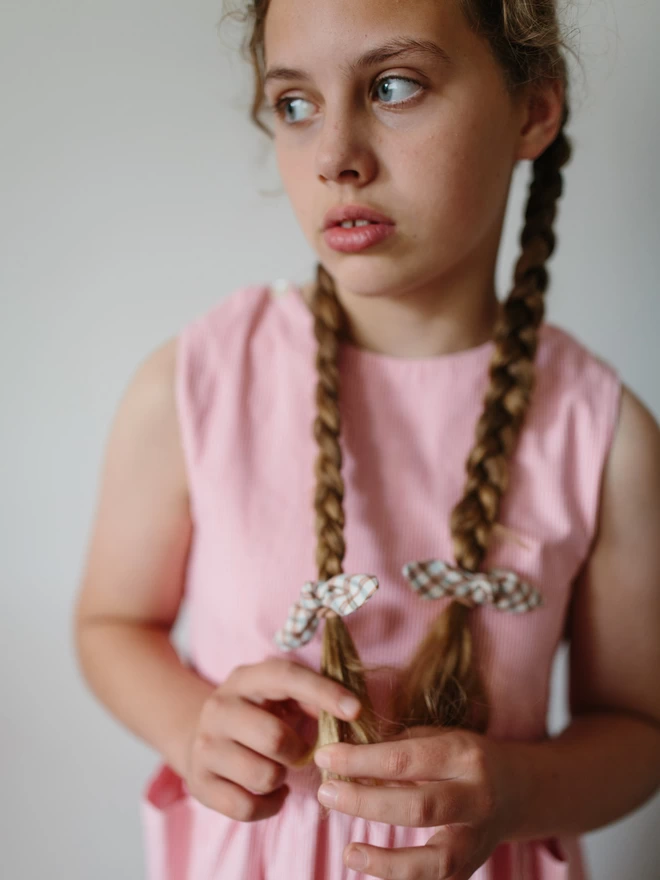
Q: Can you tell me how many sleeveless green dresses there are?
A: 0